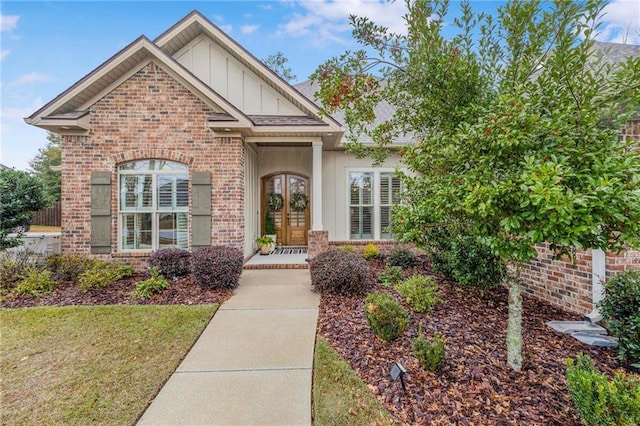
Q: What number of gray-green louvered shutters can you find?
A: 2